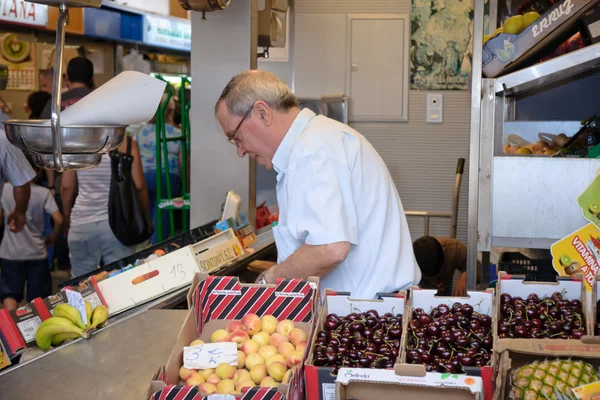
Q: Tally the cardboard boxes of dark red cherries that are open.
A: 3